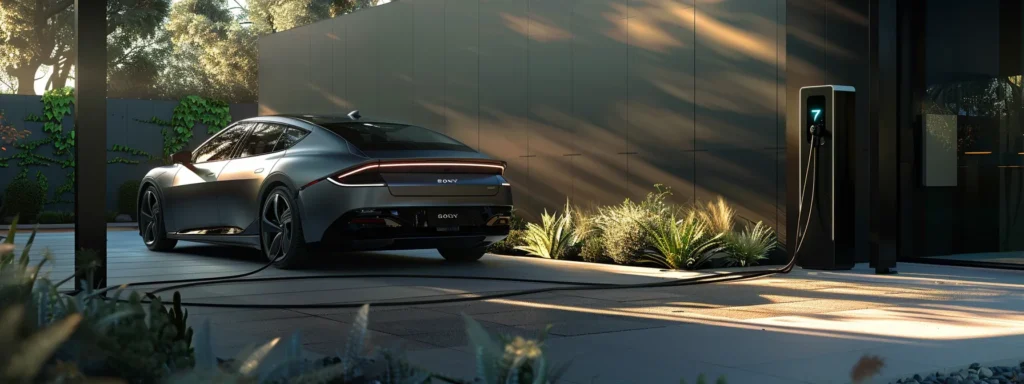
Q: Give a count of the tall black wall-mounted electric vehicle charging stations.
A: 1